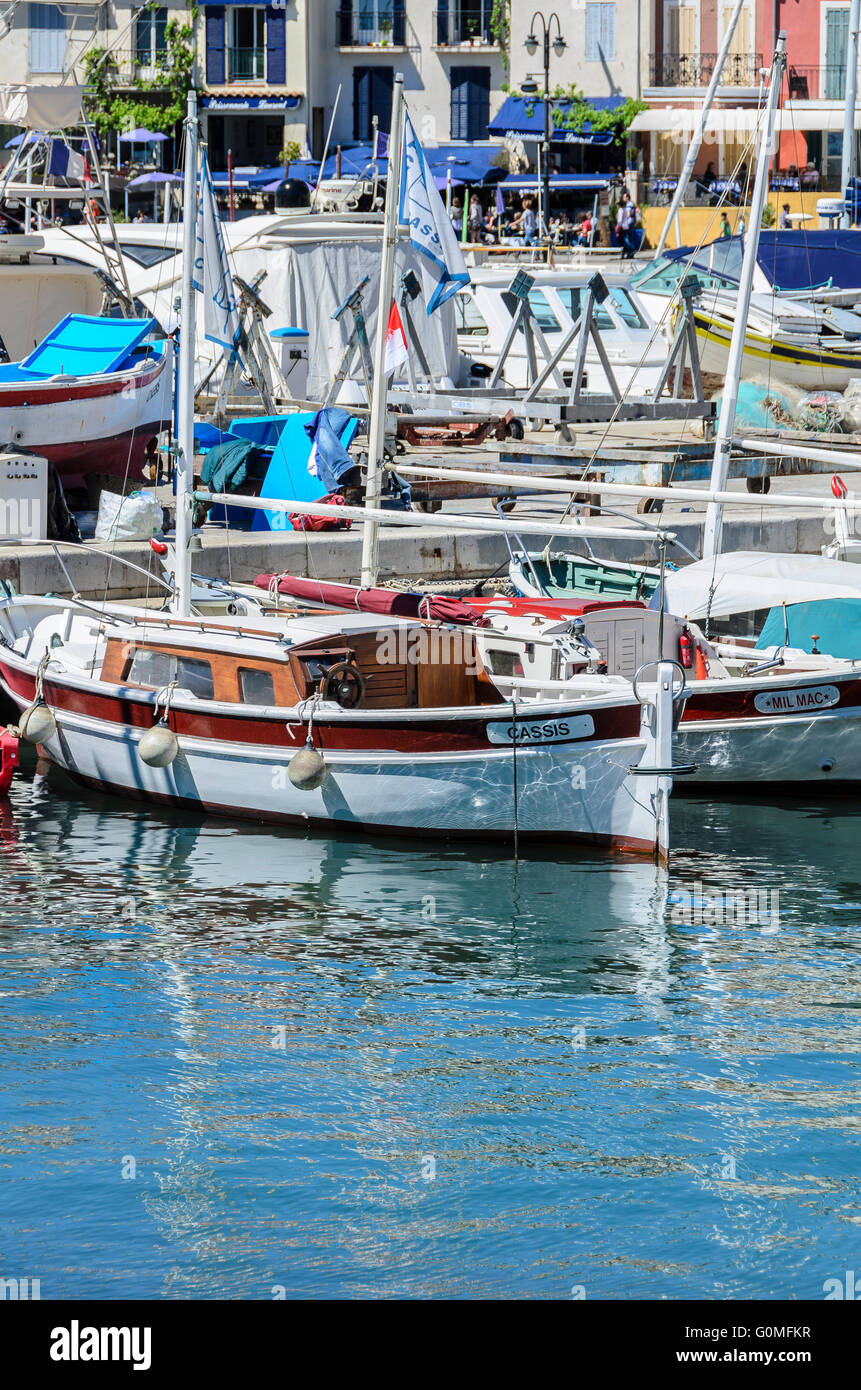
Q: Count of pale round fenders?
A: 3